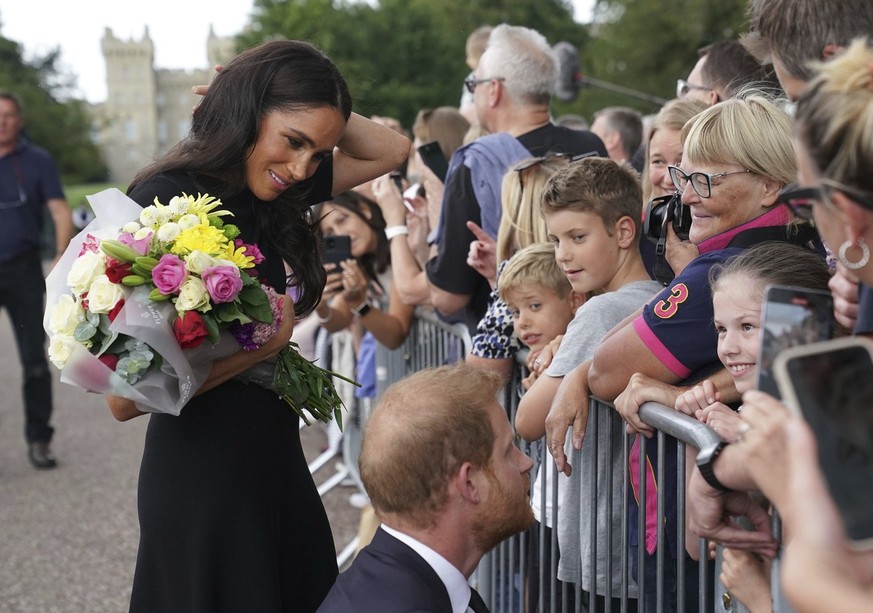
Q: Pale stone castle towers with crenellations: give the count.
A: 2